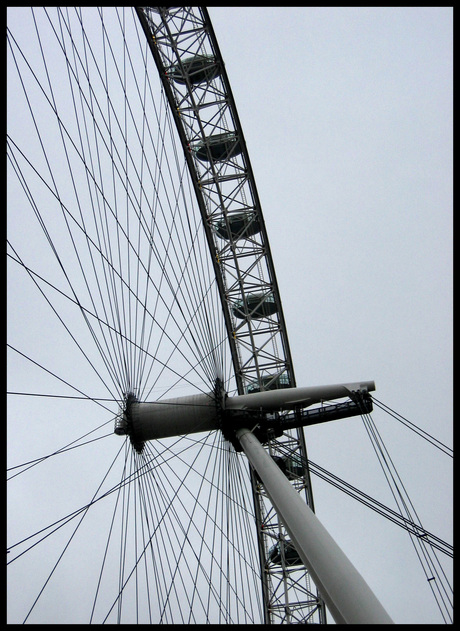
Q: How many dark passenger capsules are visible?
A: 7